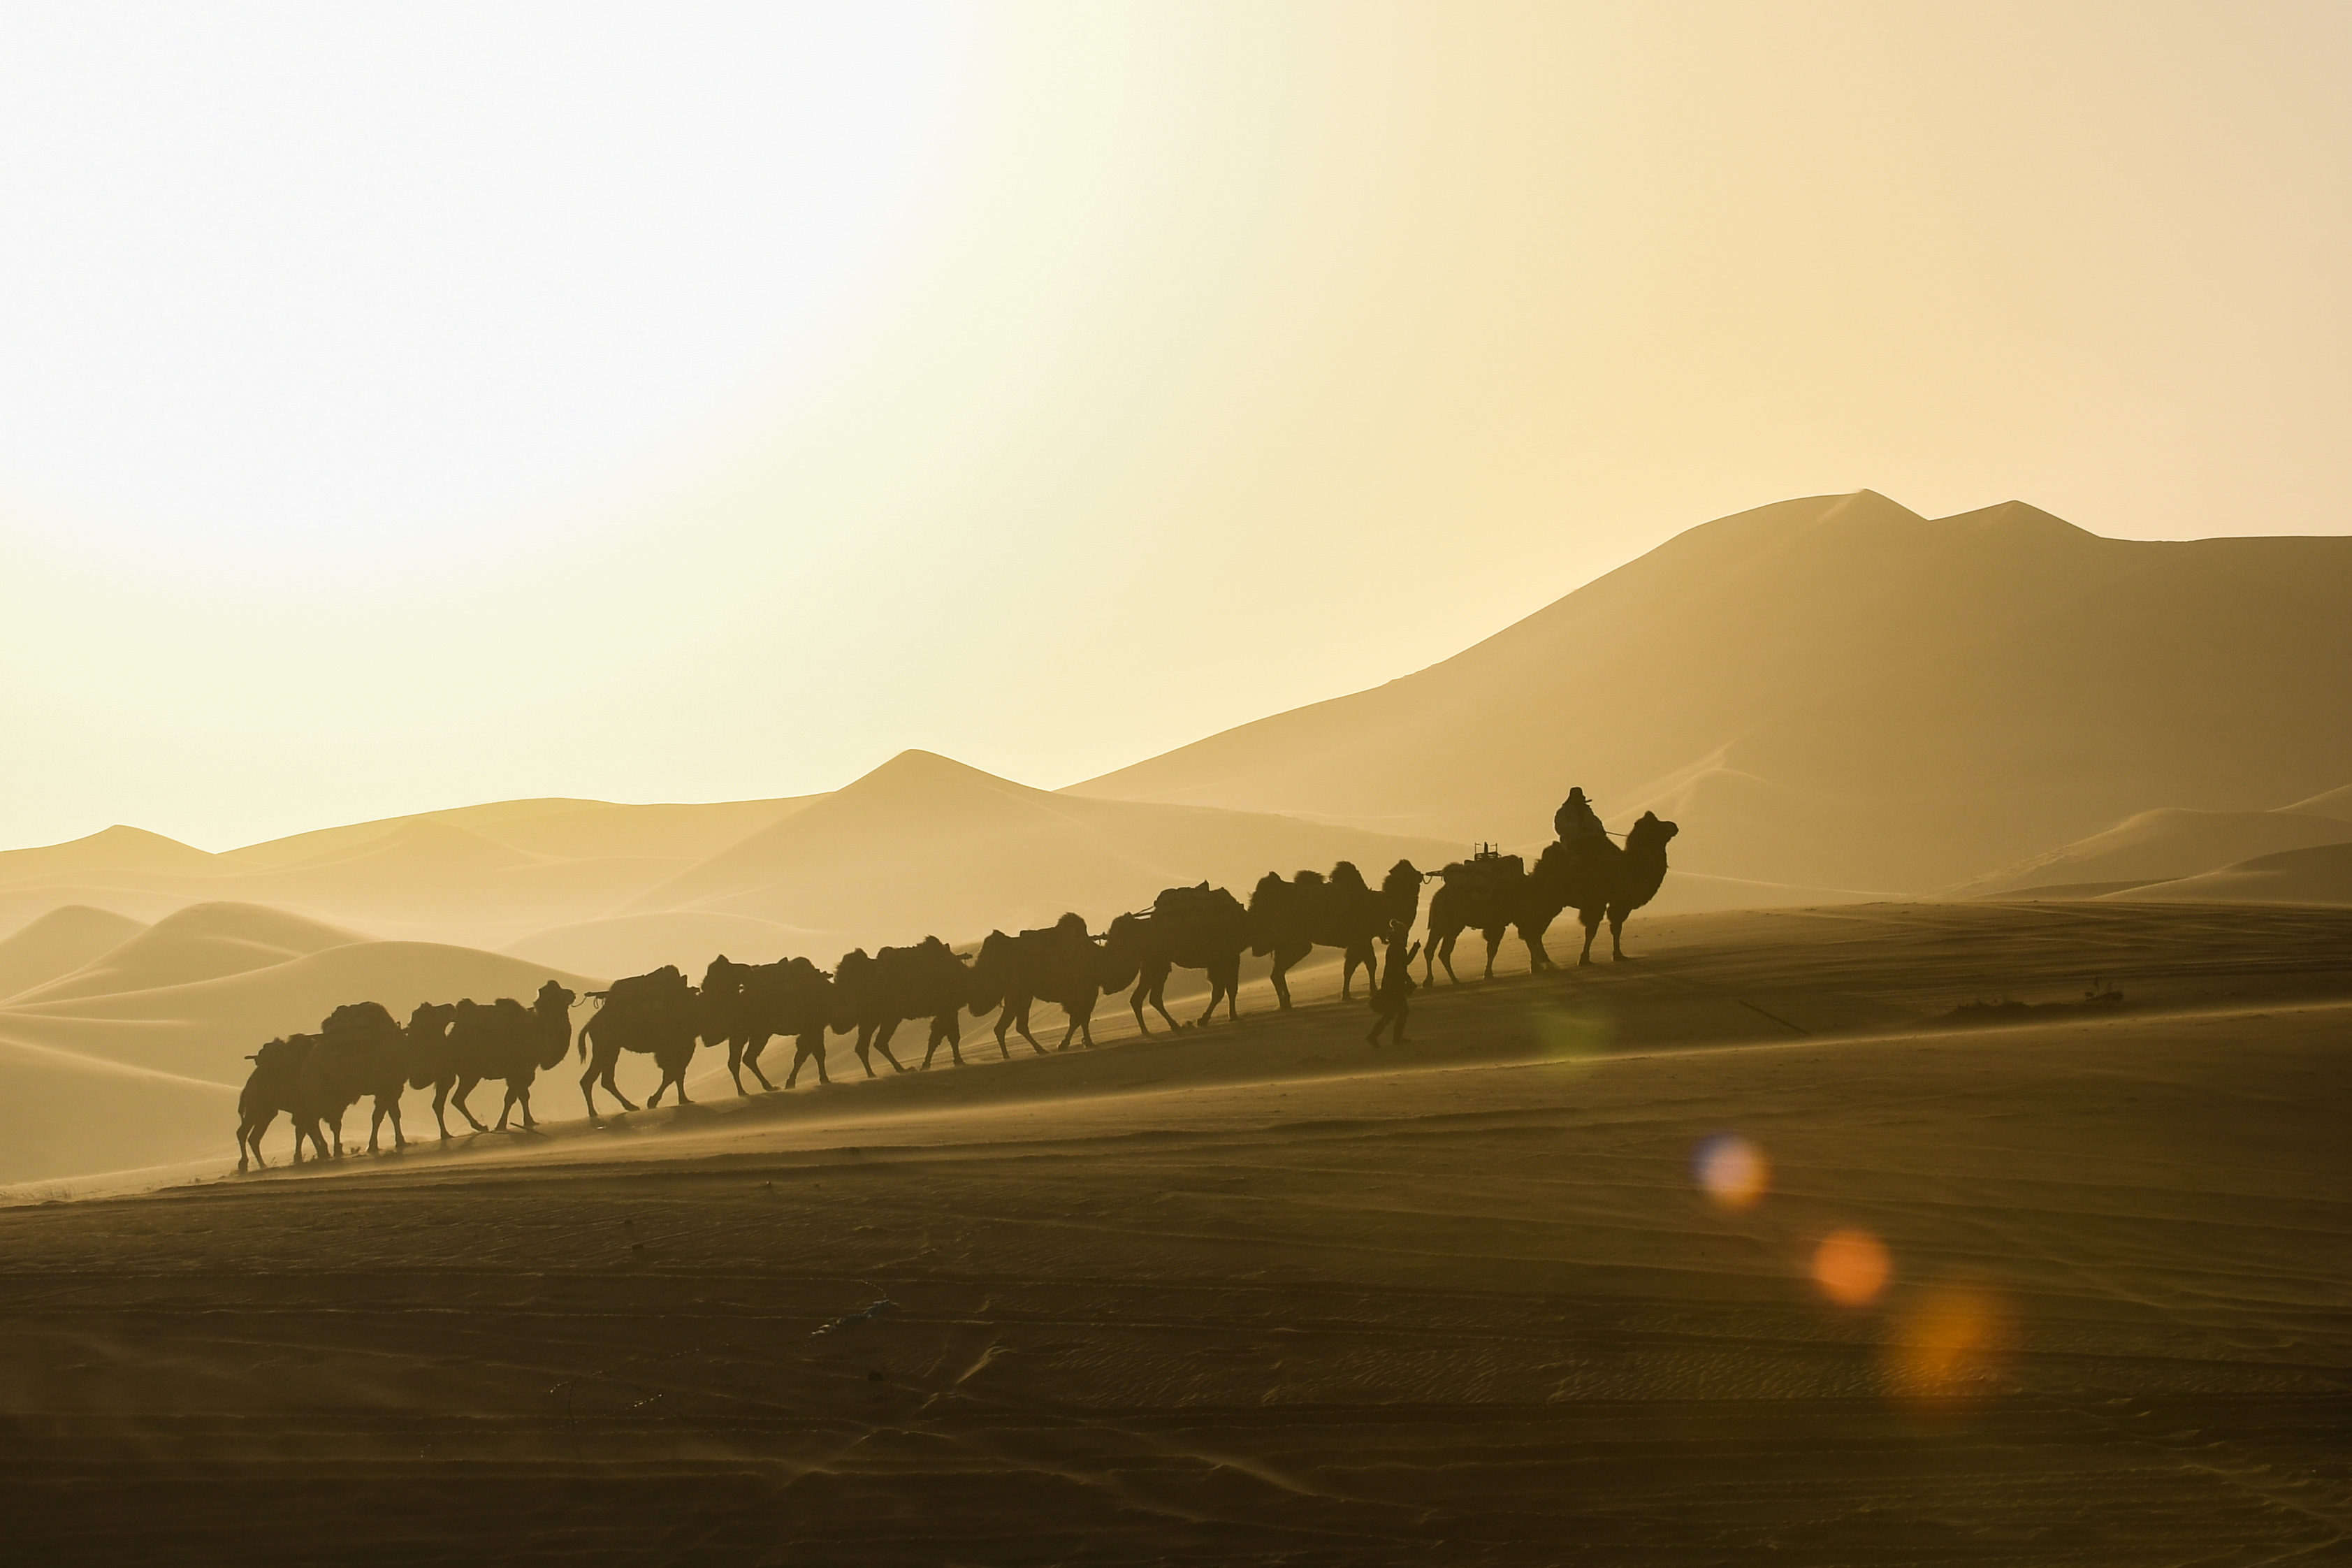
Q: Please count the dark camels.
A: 11